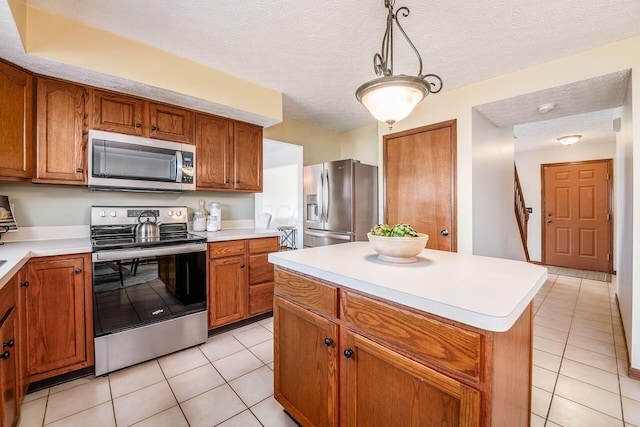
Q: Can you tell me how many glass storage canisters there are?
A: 3